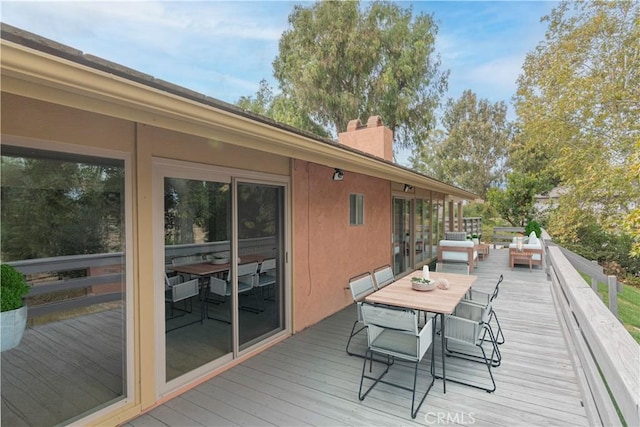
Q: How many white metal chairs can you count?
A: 6